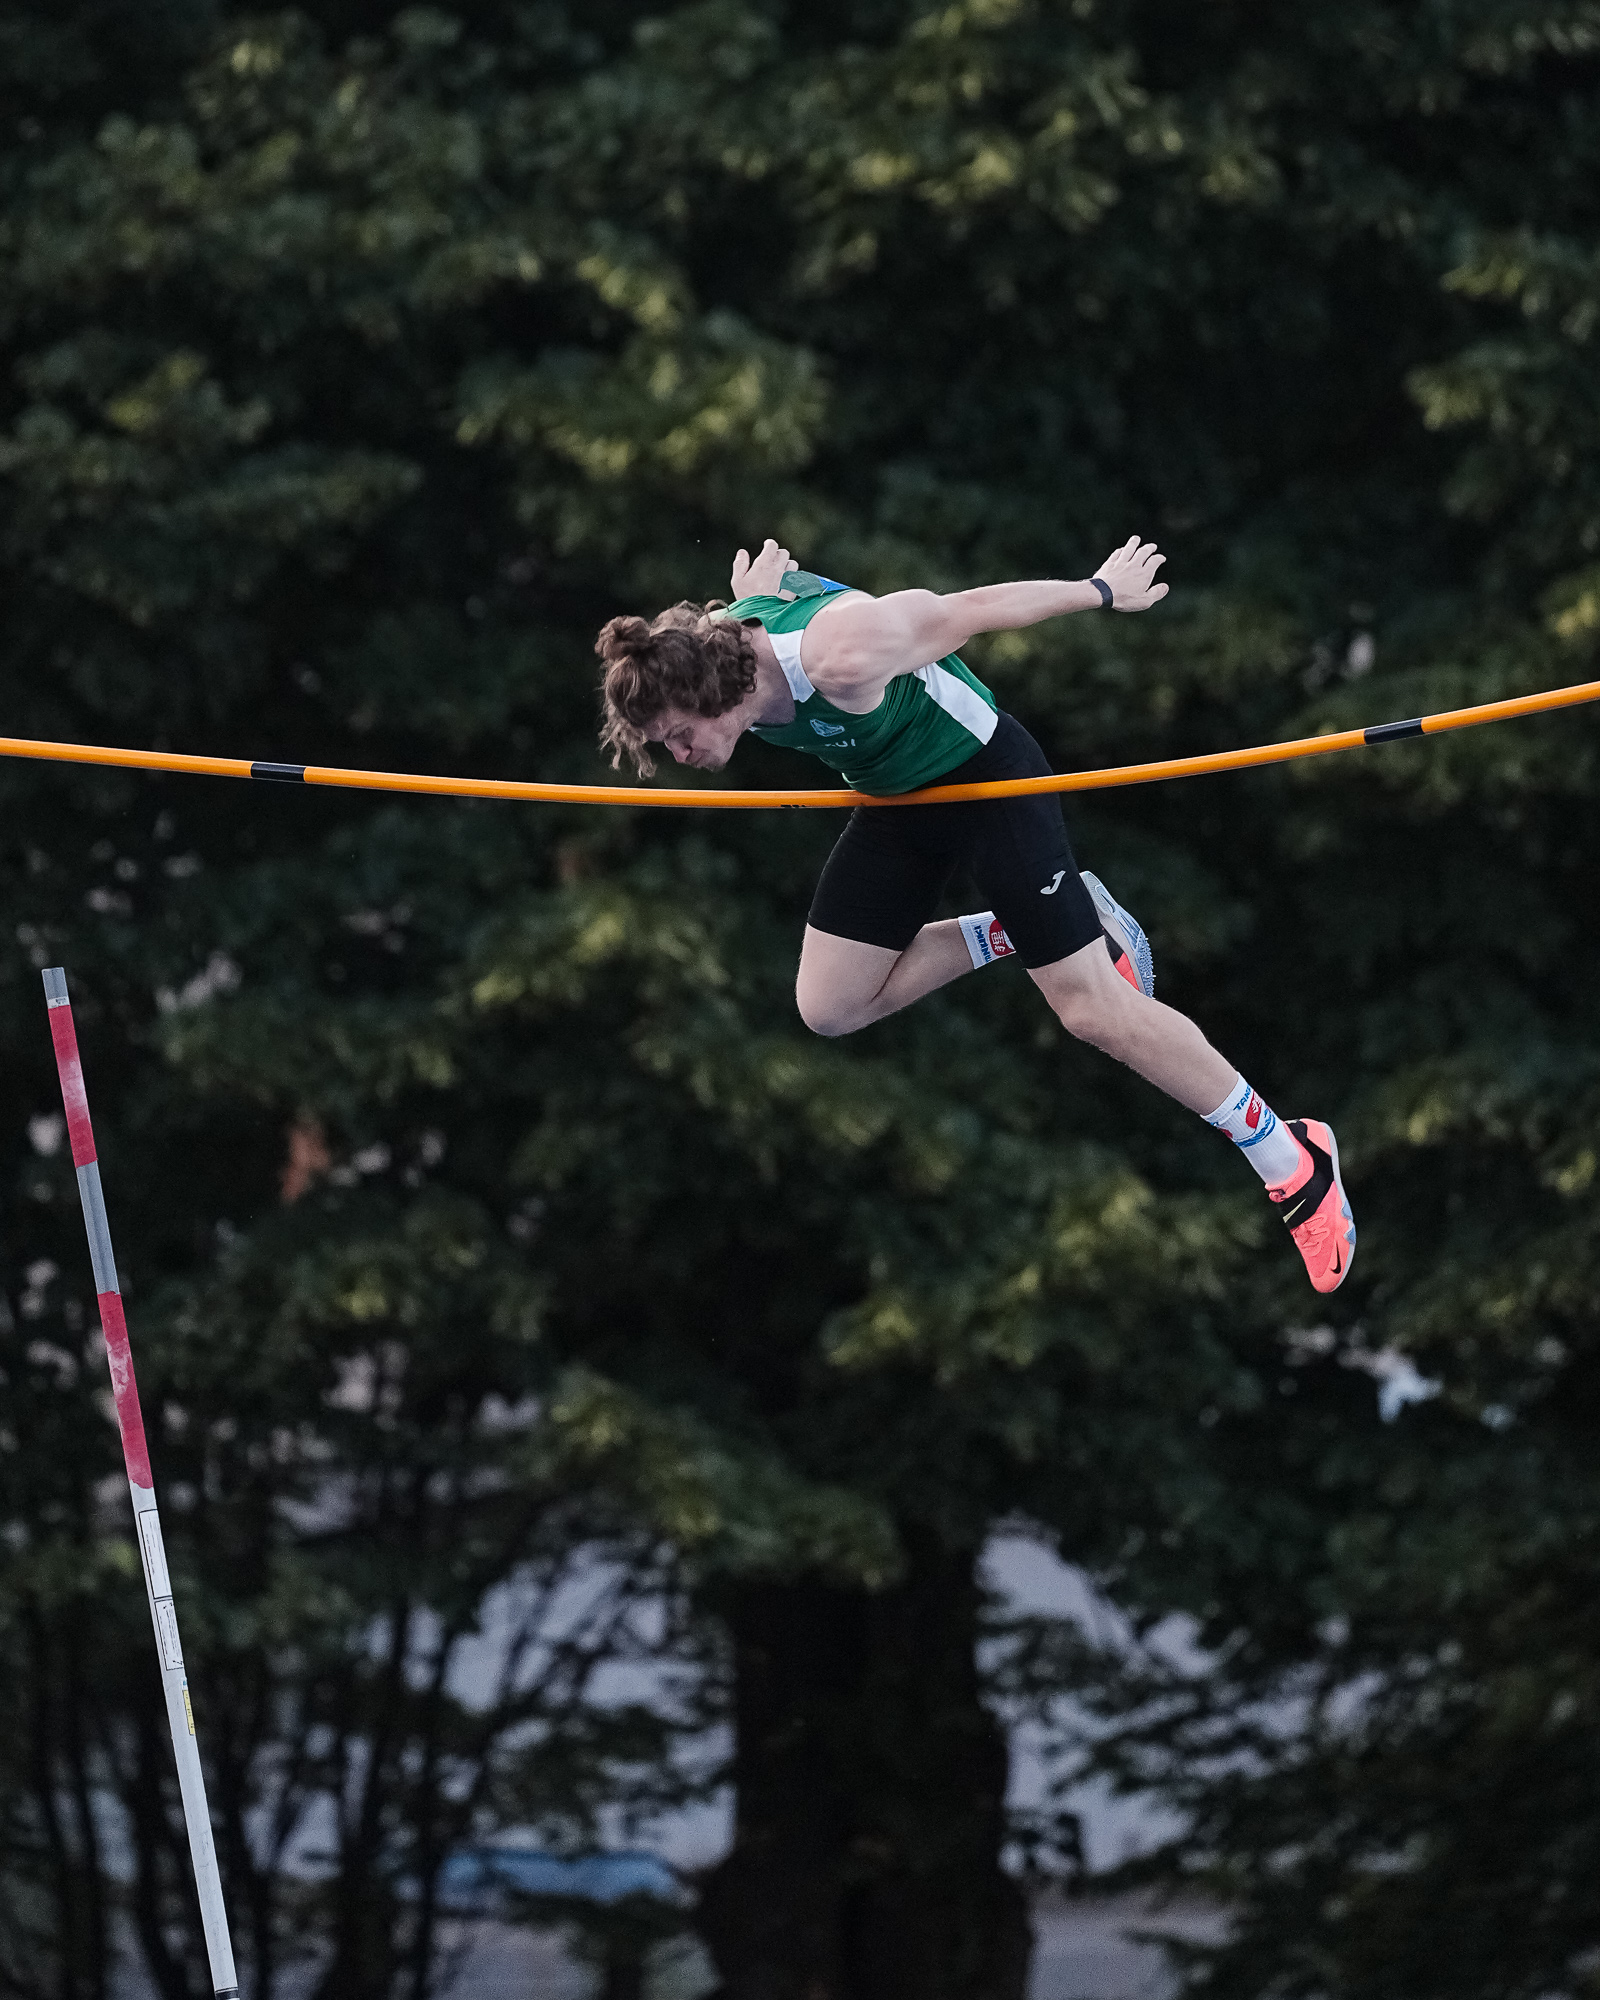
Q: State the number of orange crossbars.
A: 1